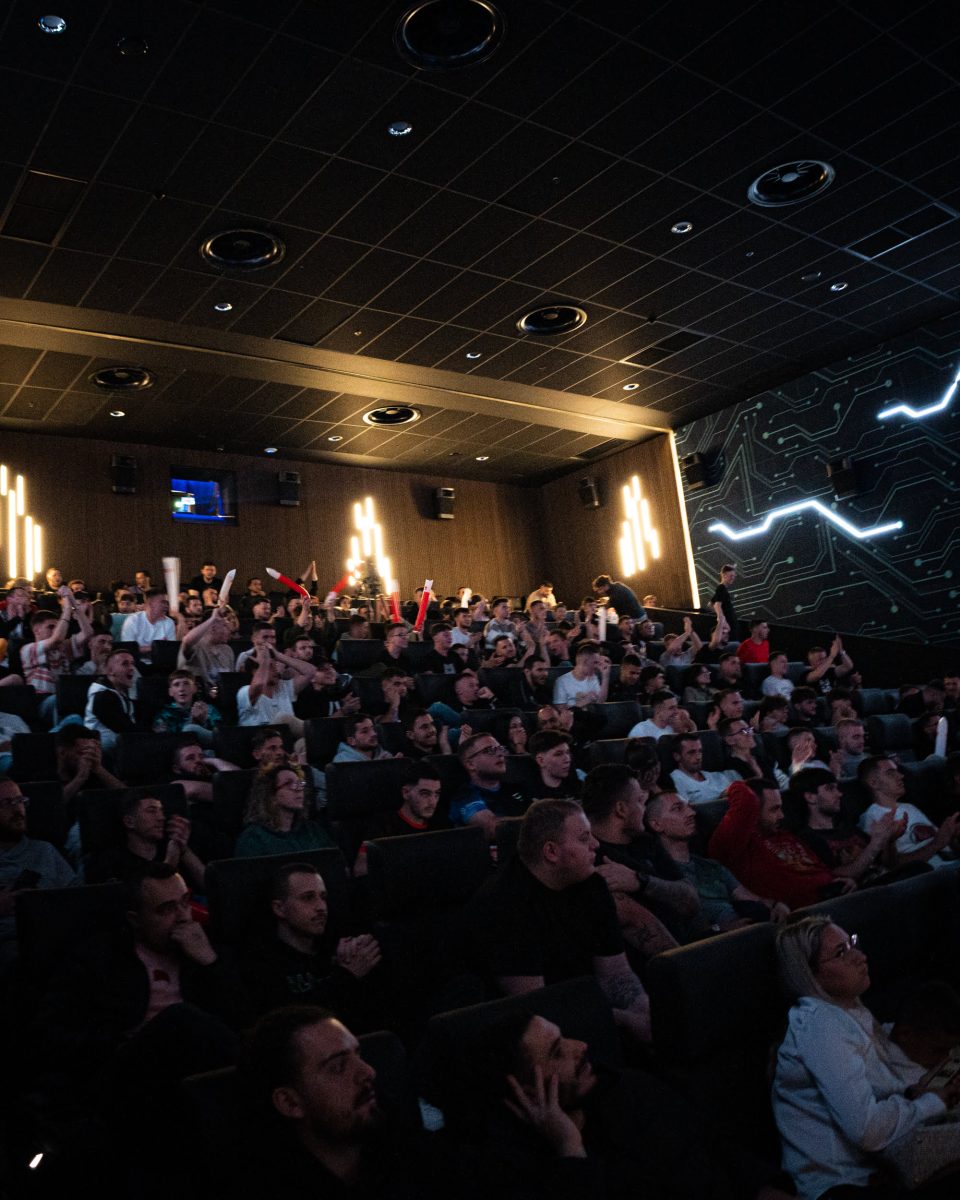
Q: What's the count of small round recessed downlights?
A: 11